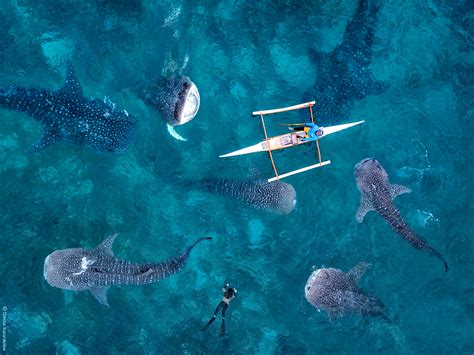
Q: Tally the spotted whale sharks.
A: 7